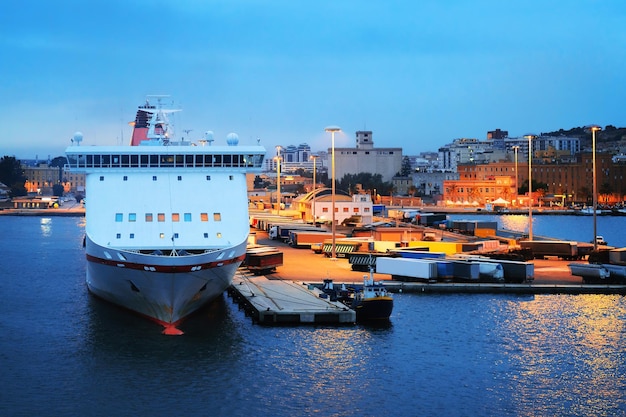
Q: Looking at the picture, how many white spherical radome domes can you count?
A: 3